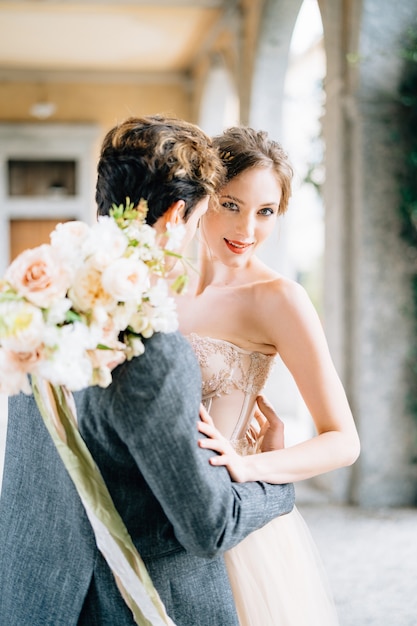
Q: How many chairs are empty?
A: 0